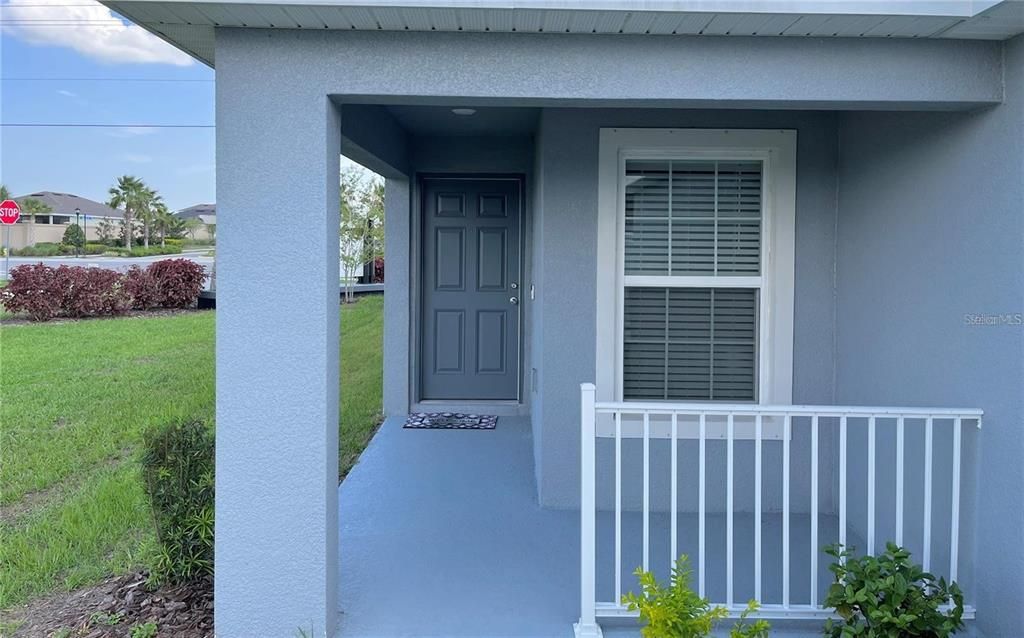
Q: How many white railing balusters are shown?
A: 13